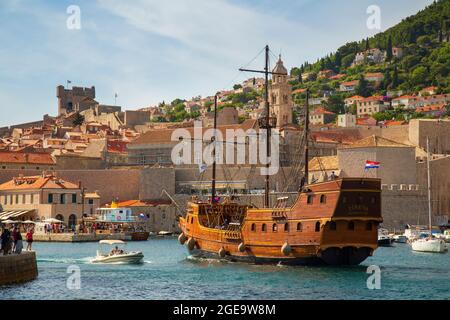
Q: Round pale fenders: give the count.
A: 5